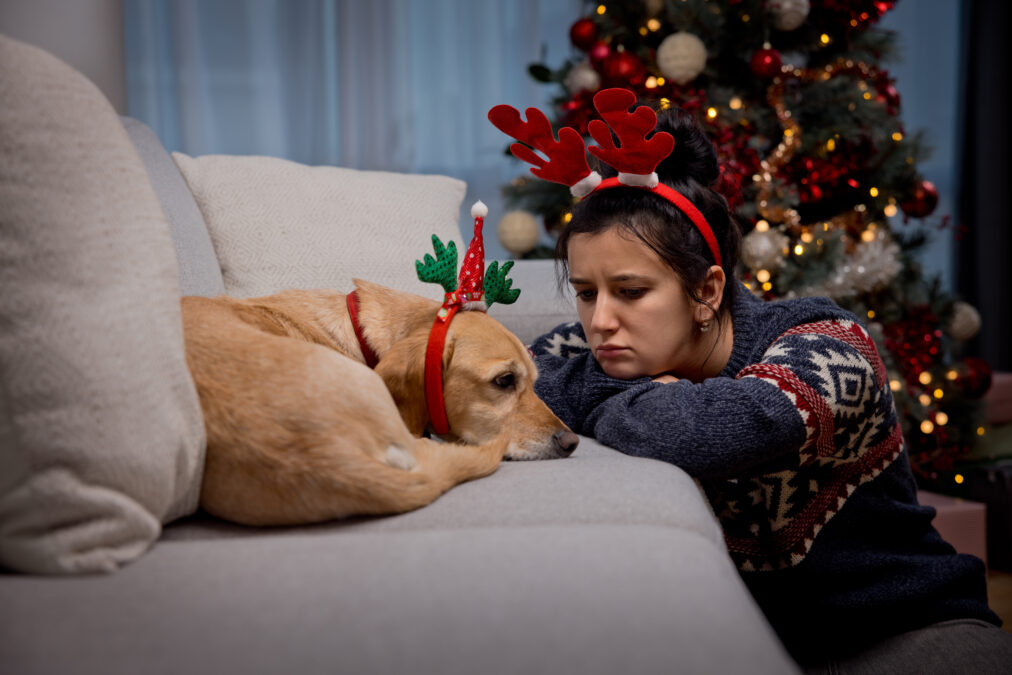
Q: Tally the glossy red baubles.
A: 6